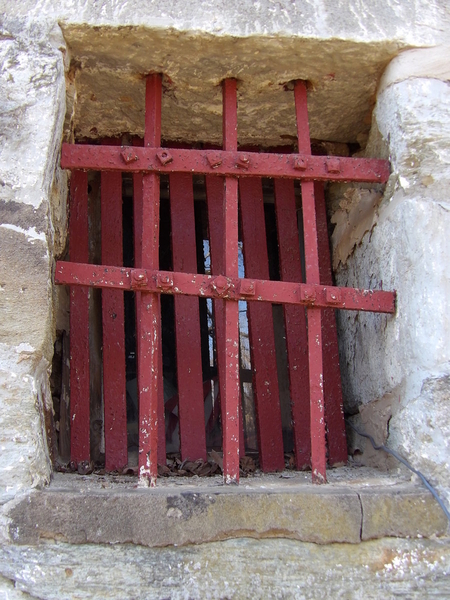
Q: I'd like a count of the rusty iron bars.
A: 13